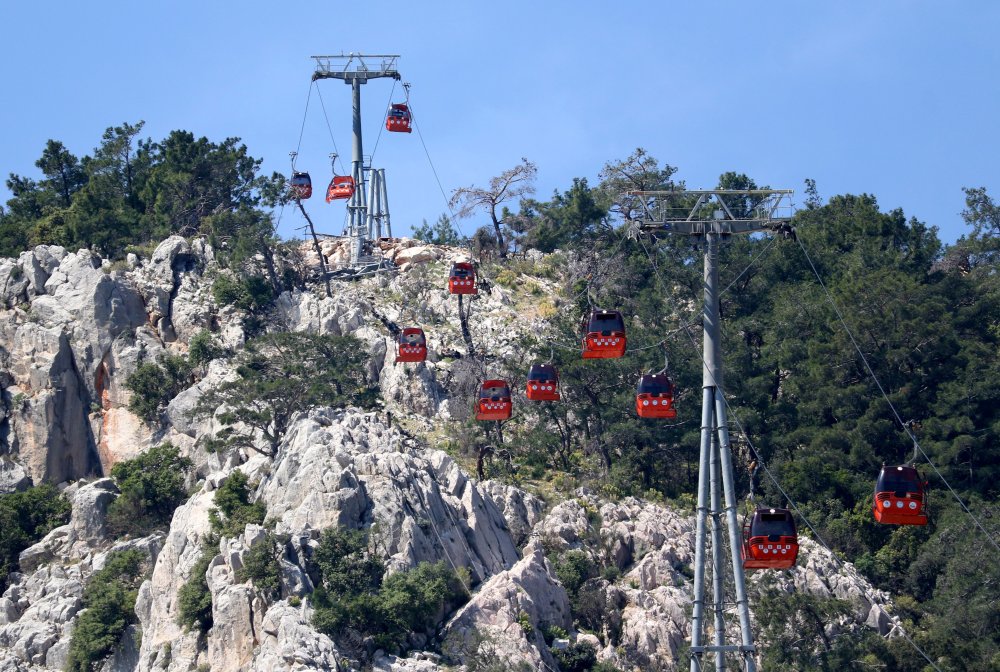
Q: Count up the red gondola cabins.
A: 11